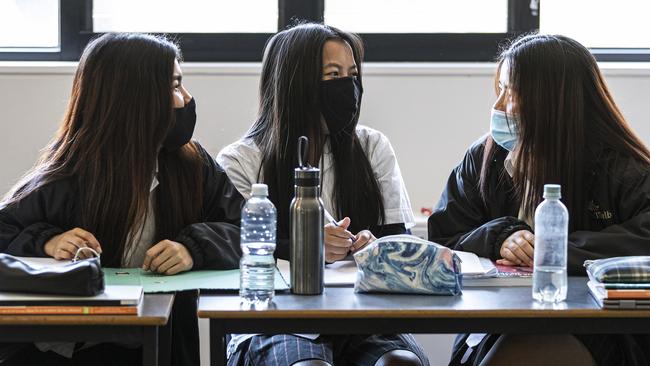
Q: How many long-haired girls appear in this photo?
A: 3